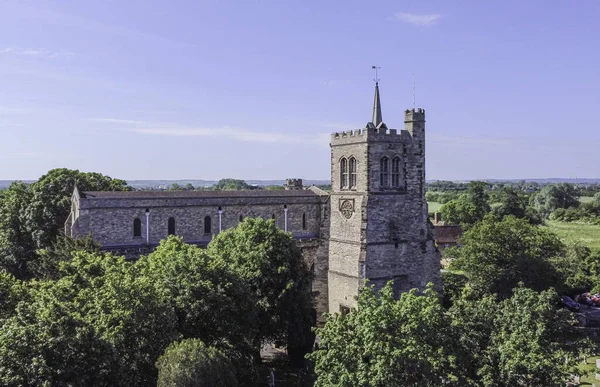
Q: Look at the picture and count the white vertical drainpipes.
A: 3